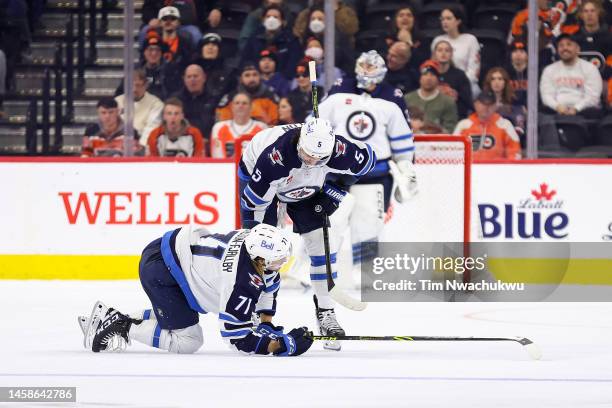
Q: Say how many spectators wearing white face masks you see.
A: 3